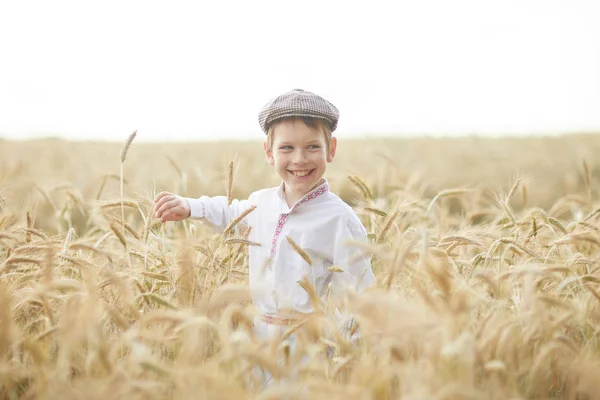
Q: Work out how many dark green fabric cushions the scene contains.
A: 0